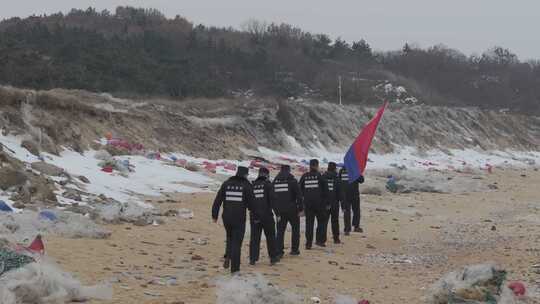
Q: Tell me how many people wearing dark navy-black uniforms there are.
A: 6